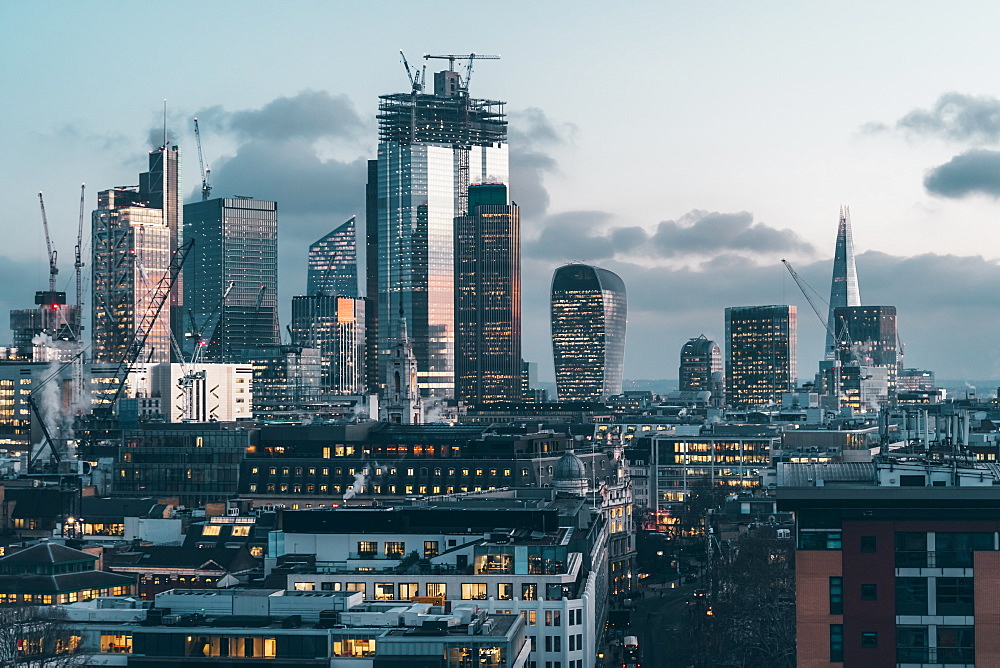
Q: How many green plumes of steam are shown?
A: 0